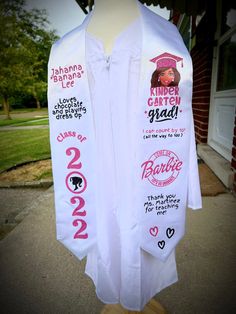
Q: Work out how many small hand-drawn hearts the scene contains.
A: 3